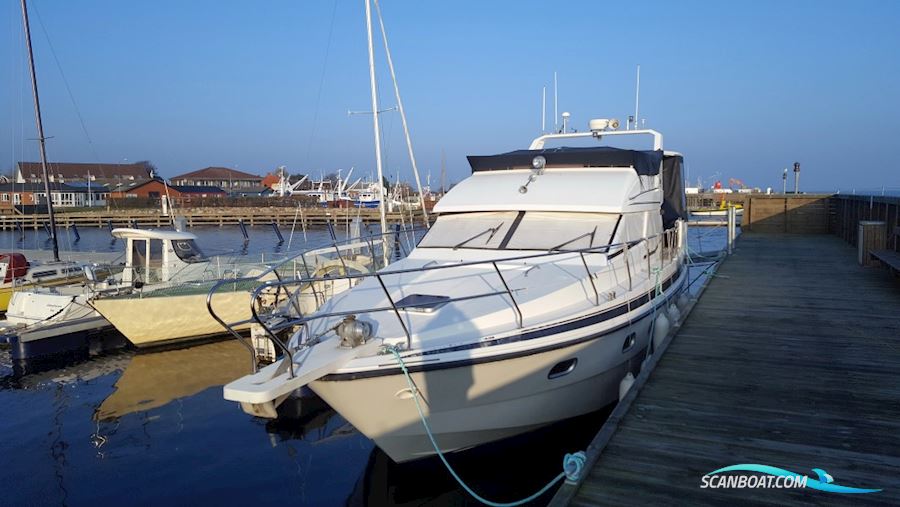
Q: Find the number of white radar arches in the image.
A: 1